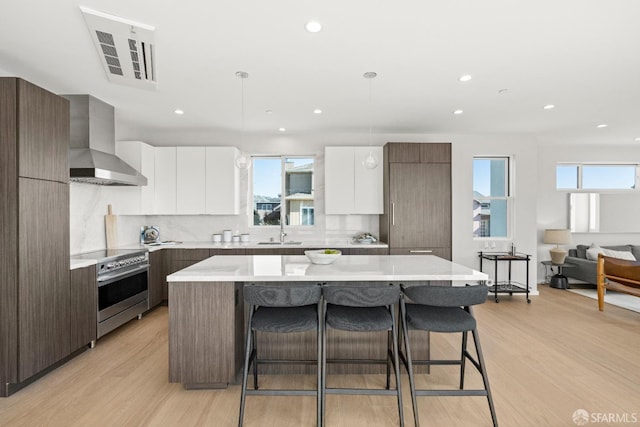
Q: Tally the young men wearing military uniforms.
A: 0